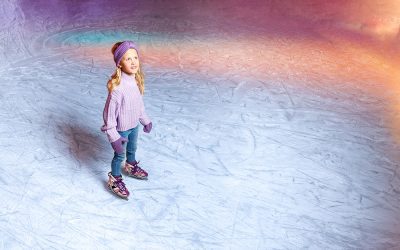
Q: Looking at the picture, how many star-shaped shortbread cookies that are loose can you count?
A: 0